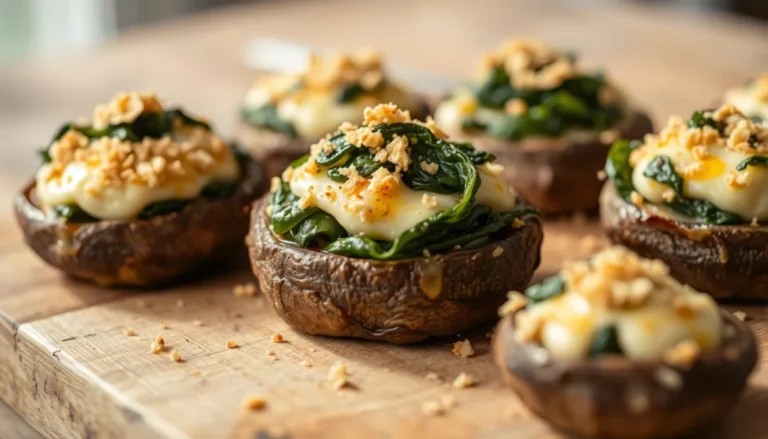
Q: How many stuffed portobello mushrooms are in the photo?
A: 7